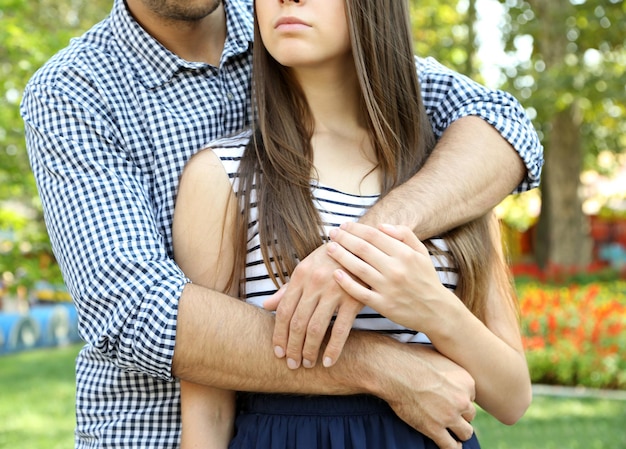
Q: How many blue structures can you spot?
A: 1